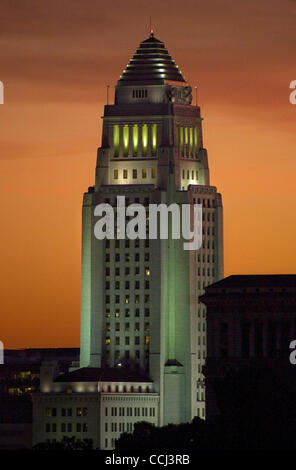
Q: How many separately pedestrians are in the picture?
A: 0